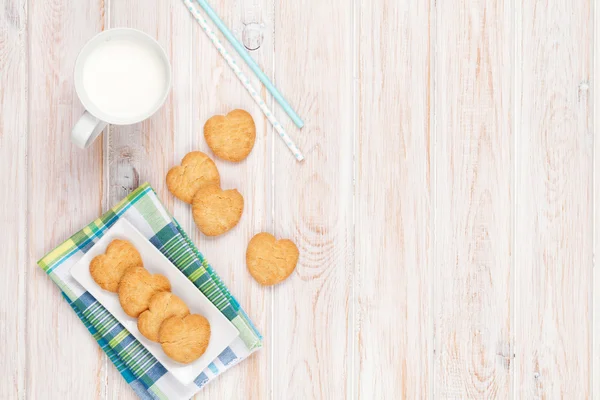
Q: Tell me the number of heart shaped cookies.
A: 8